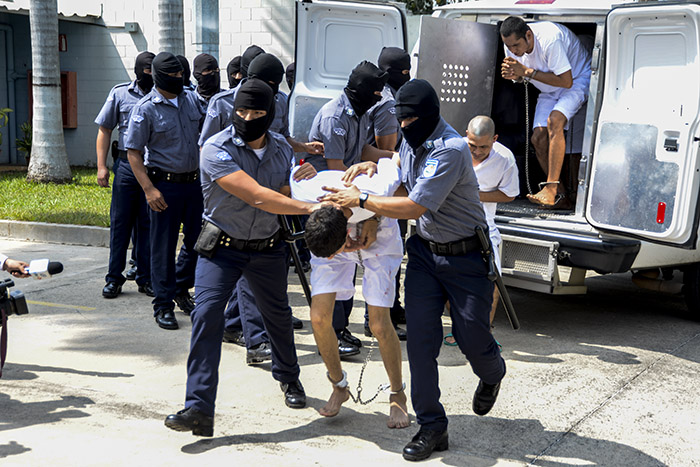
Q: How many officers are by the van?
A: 12